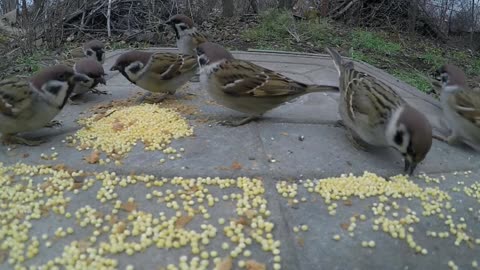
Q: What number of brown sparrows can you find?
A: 8